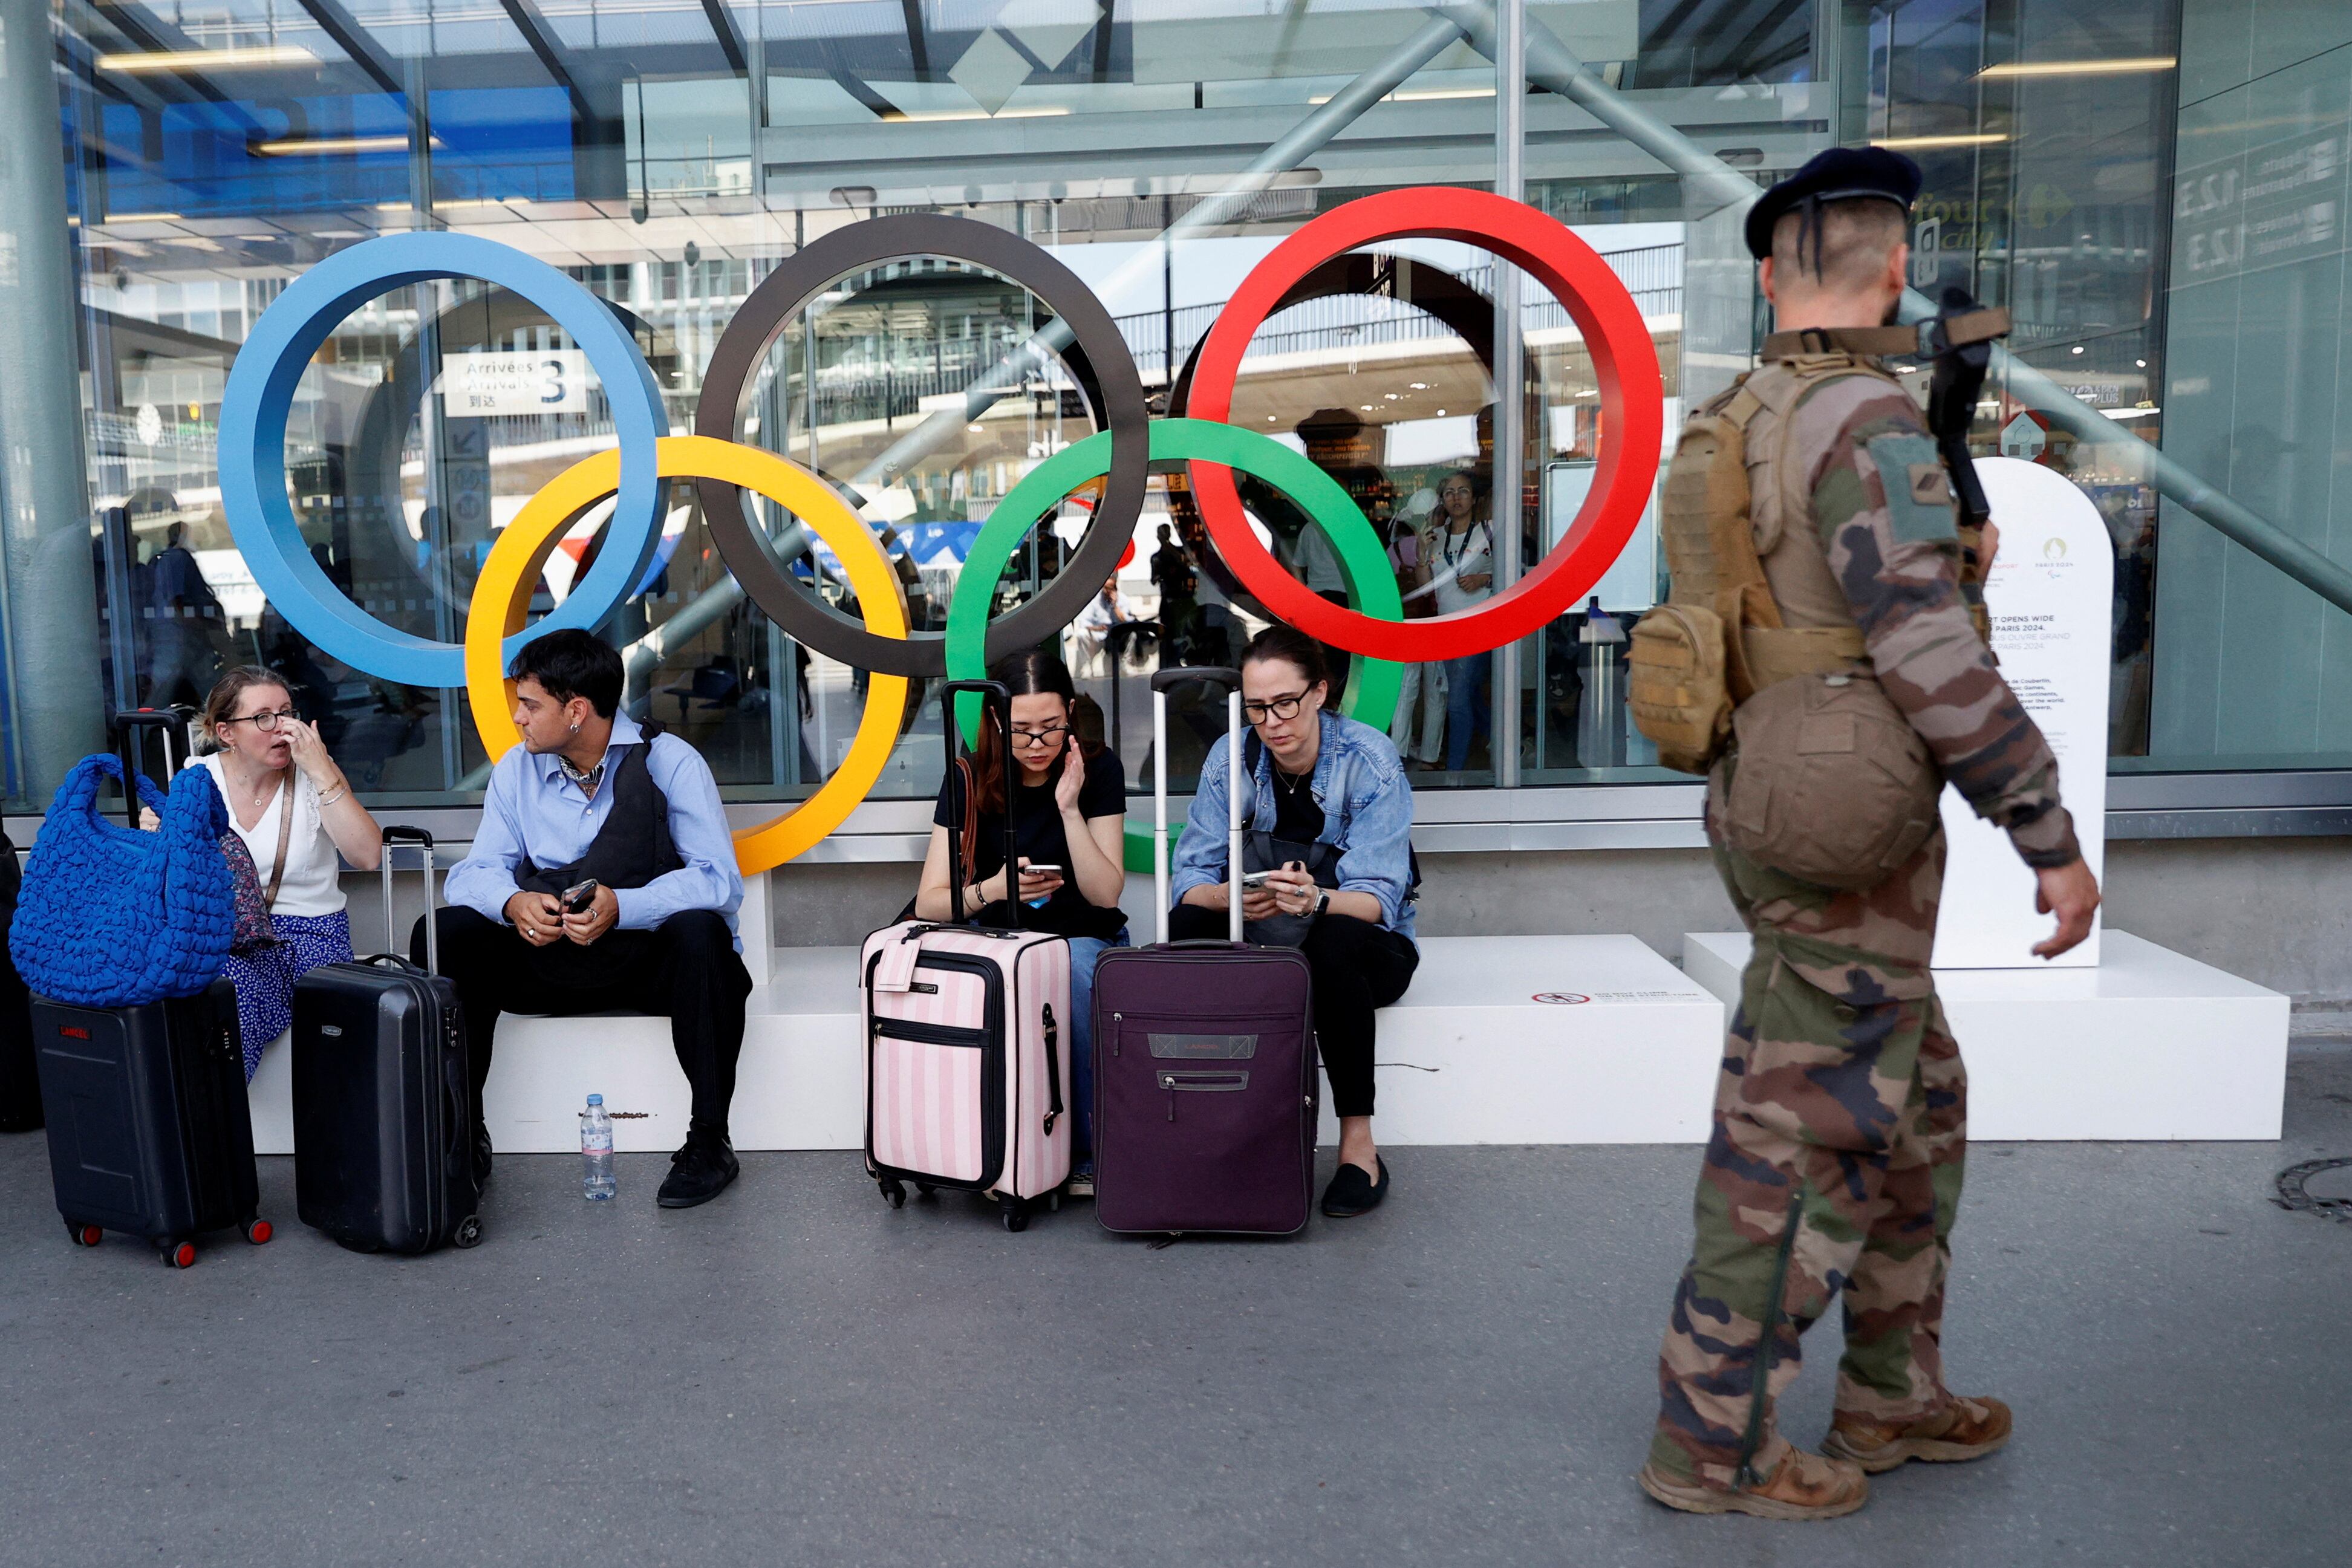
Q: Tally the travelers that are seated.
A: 4